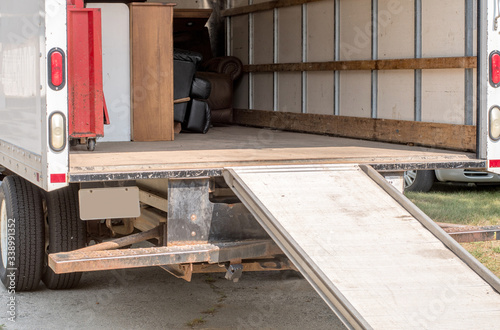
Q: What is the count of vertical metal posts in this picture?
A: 8